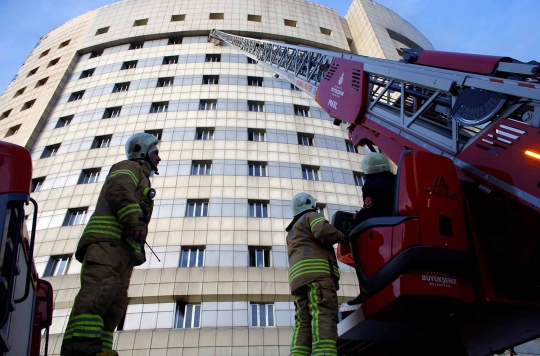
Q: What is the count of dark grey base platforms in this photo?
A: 1